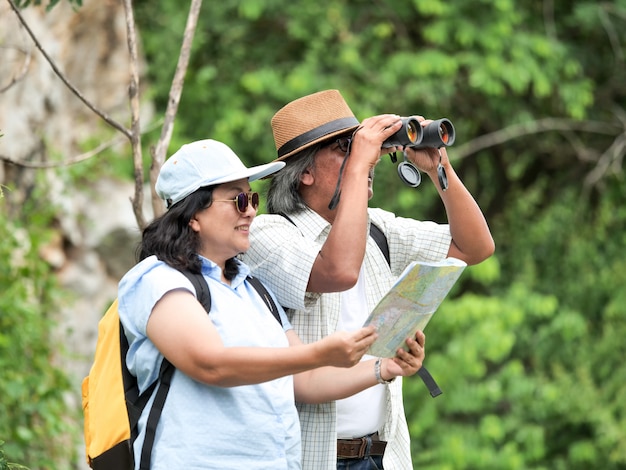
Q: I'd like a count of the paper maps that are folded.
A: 1